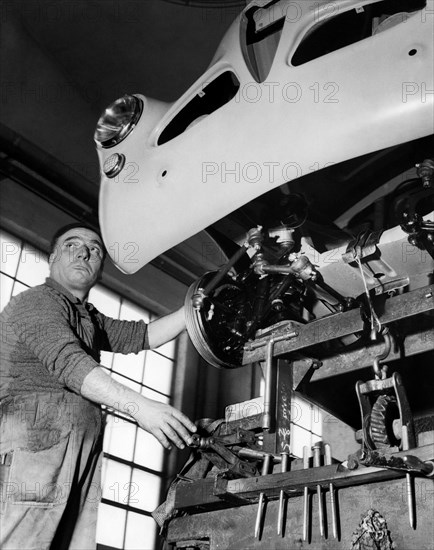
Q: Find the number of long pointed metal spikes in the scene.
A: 6